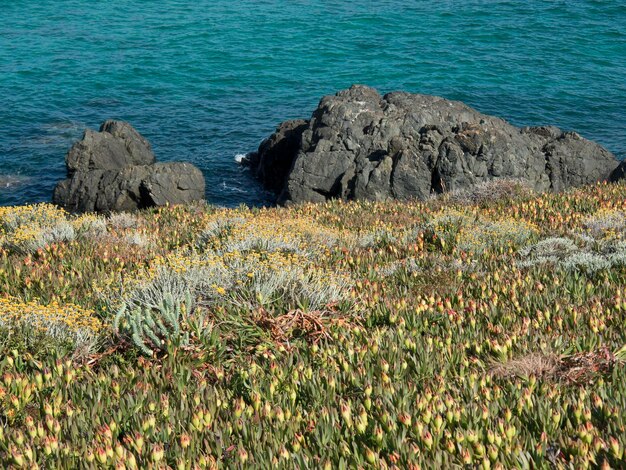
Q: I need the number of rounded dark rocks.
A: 2